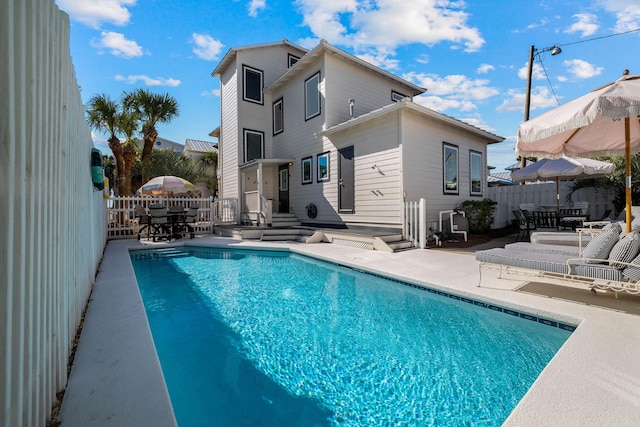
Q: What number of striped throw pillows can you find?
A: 2